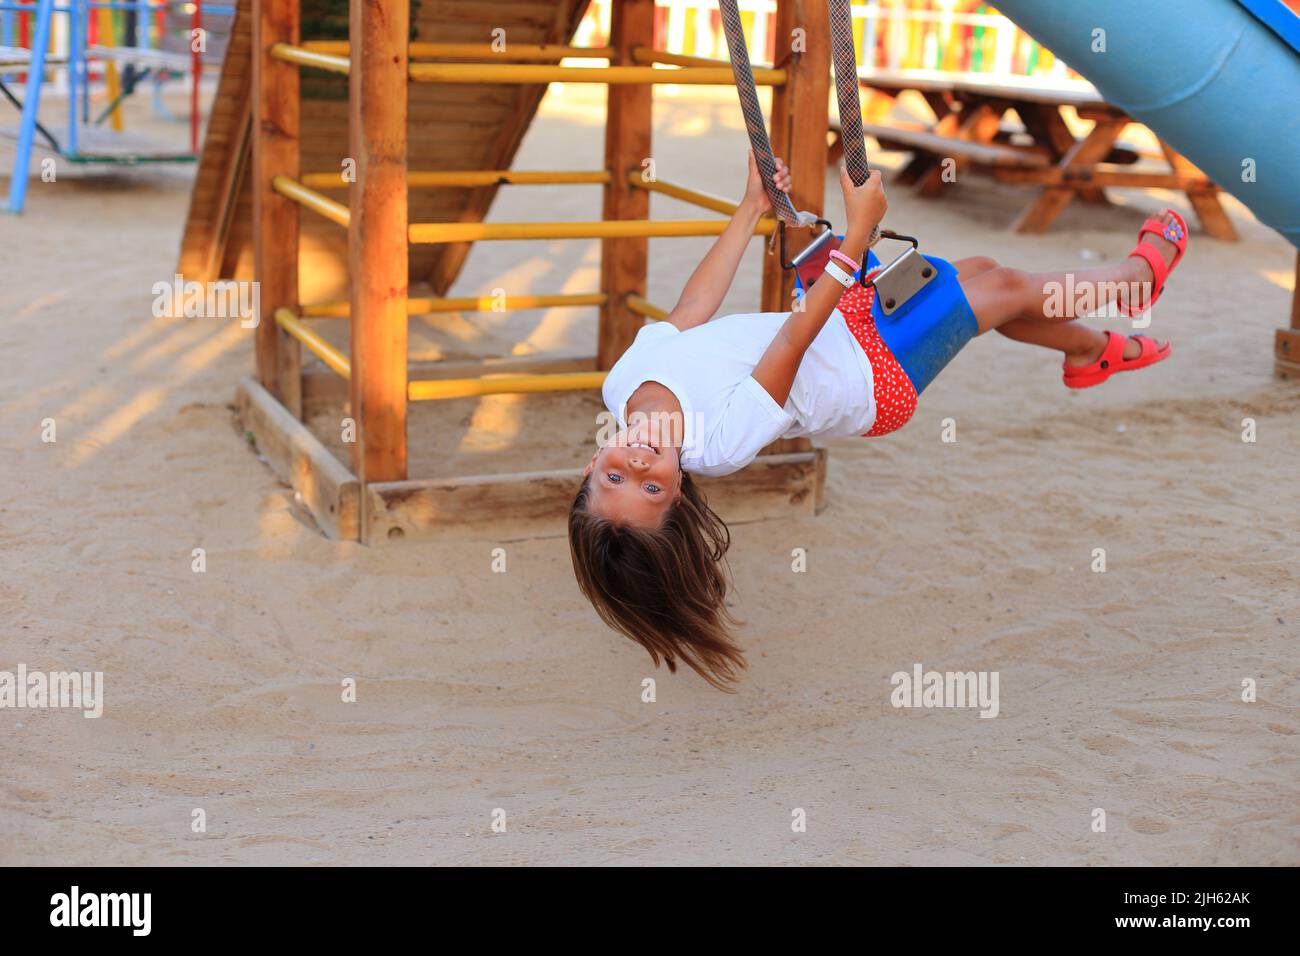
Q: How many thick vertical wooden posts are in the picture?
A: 4